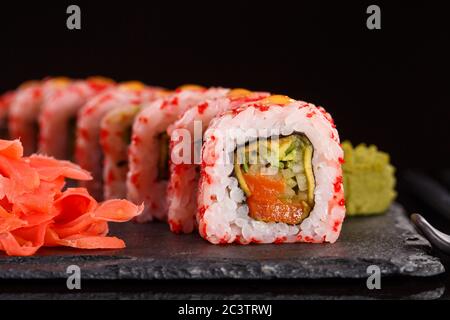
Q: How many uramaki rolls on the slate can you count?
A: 8